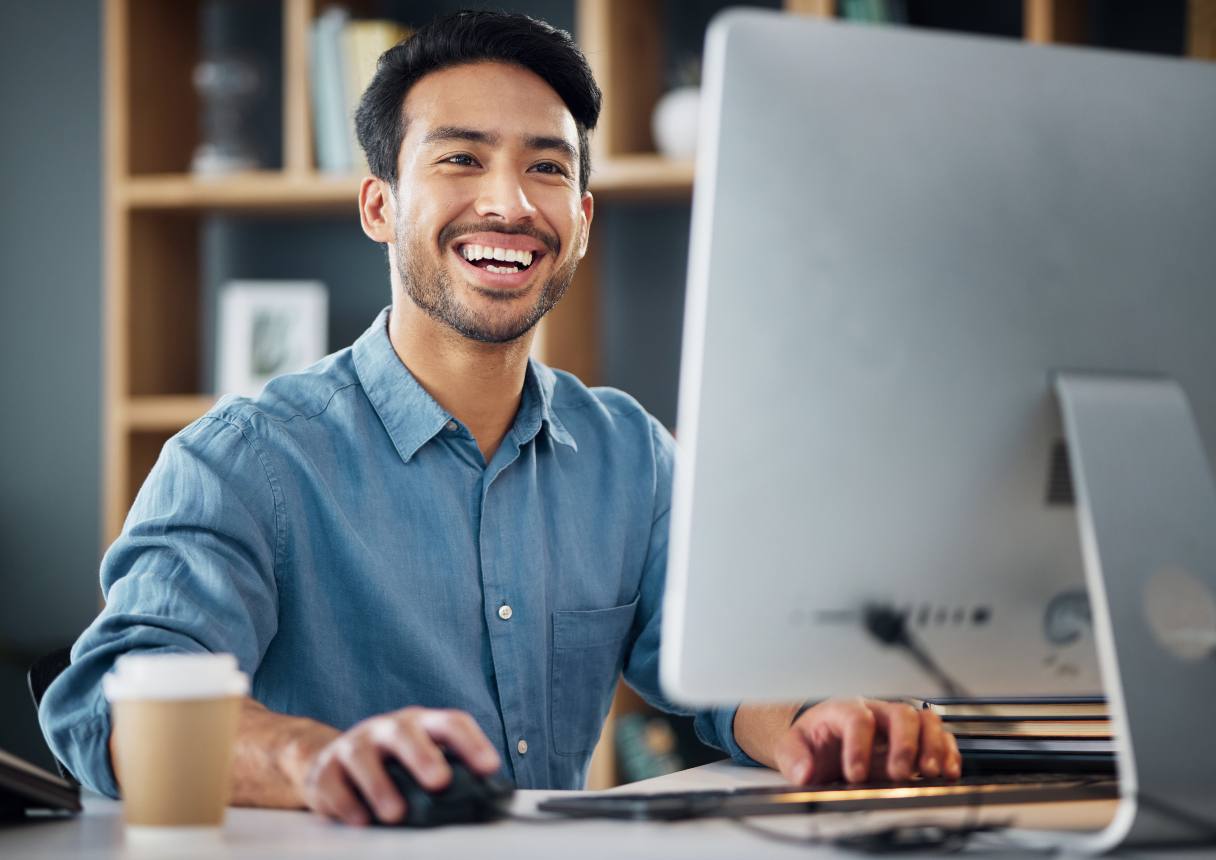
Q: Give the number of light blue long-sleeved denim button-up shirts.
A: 1